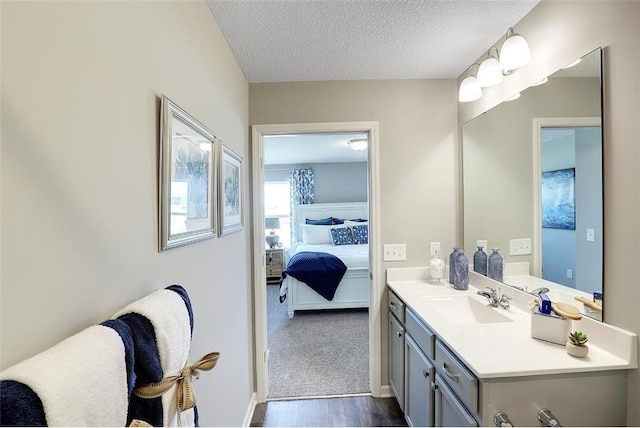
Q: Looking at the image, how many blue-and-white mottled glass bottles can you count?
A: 2